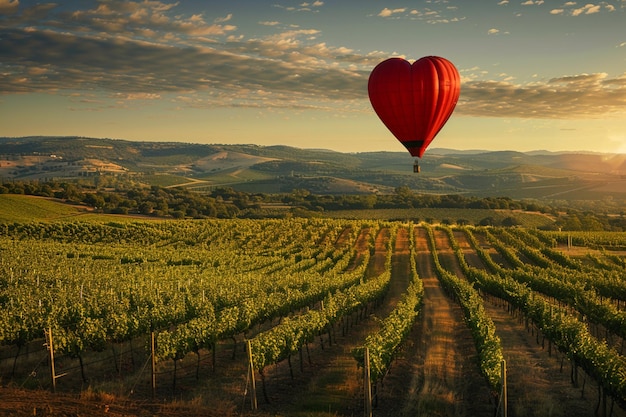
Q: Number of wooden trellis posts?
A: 5